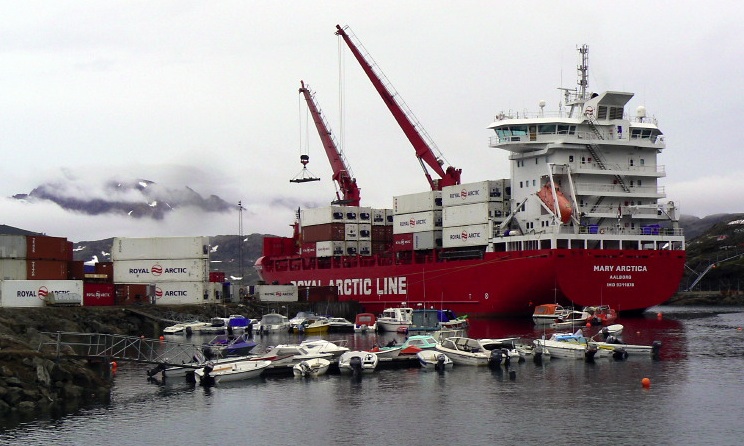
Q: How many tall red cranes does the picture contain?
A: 2